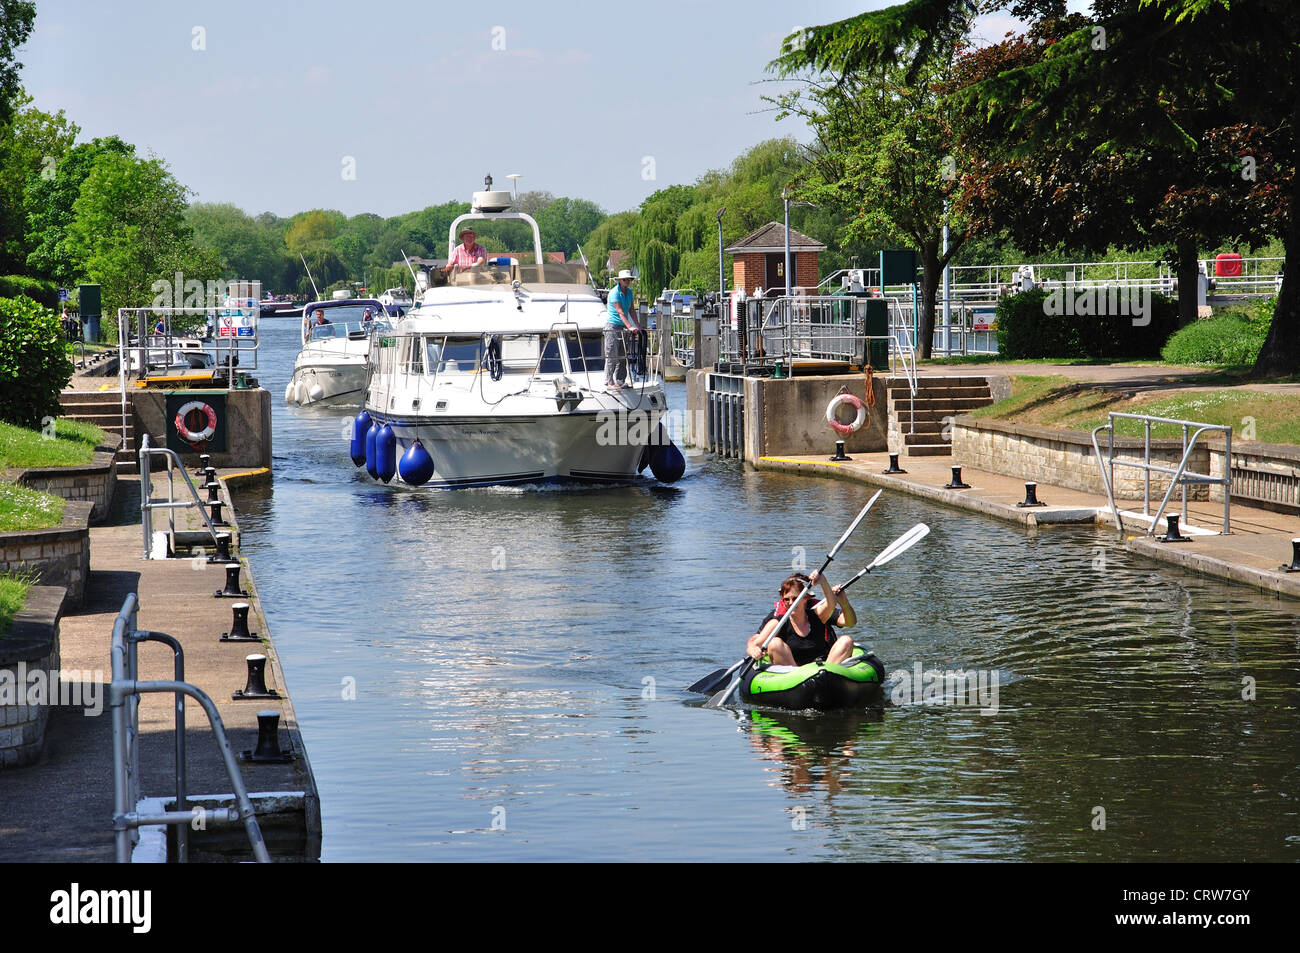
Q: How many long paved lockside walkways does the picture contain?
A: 2